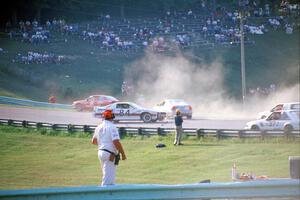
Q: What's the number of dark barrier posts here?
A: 14